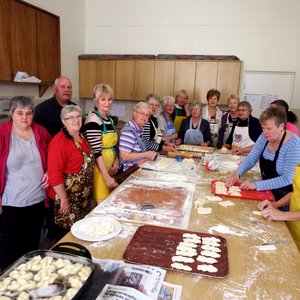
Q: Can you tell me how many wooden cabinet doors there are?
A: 11